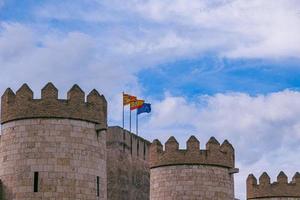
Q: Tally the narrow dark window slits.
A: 2